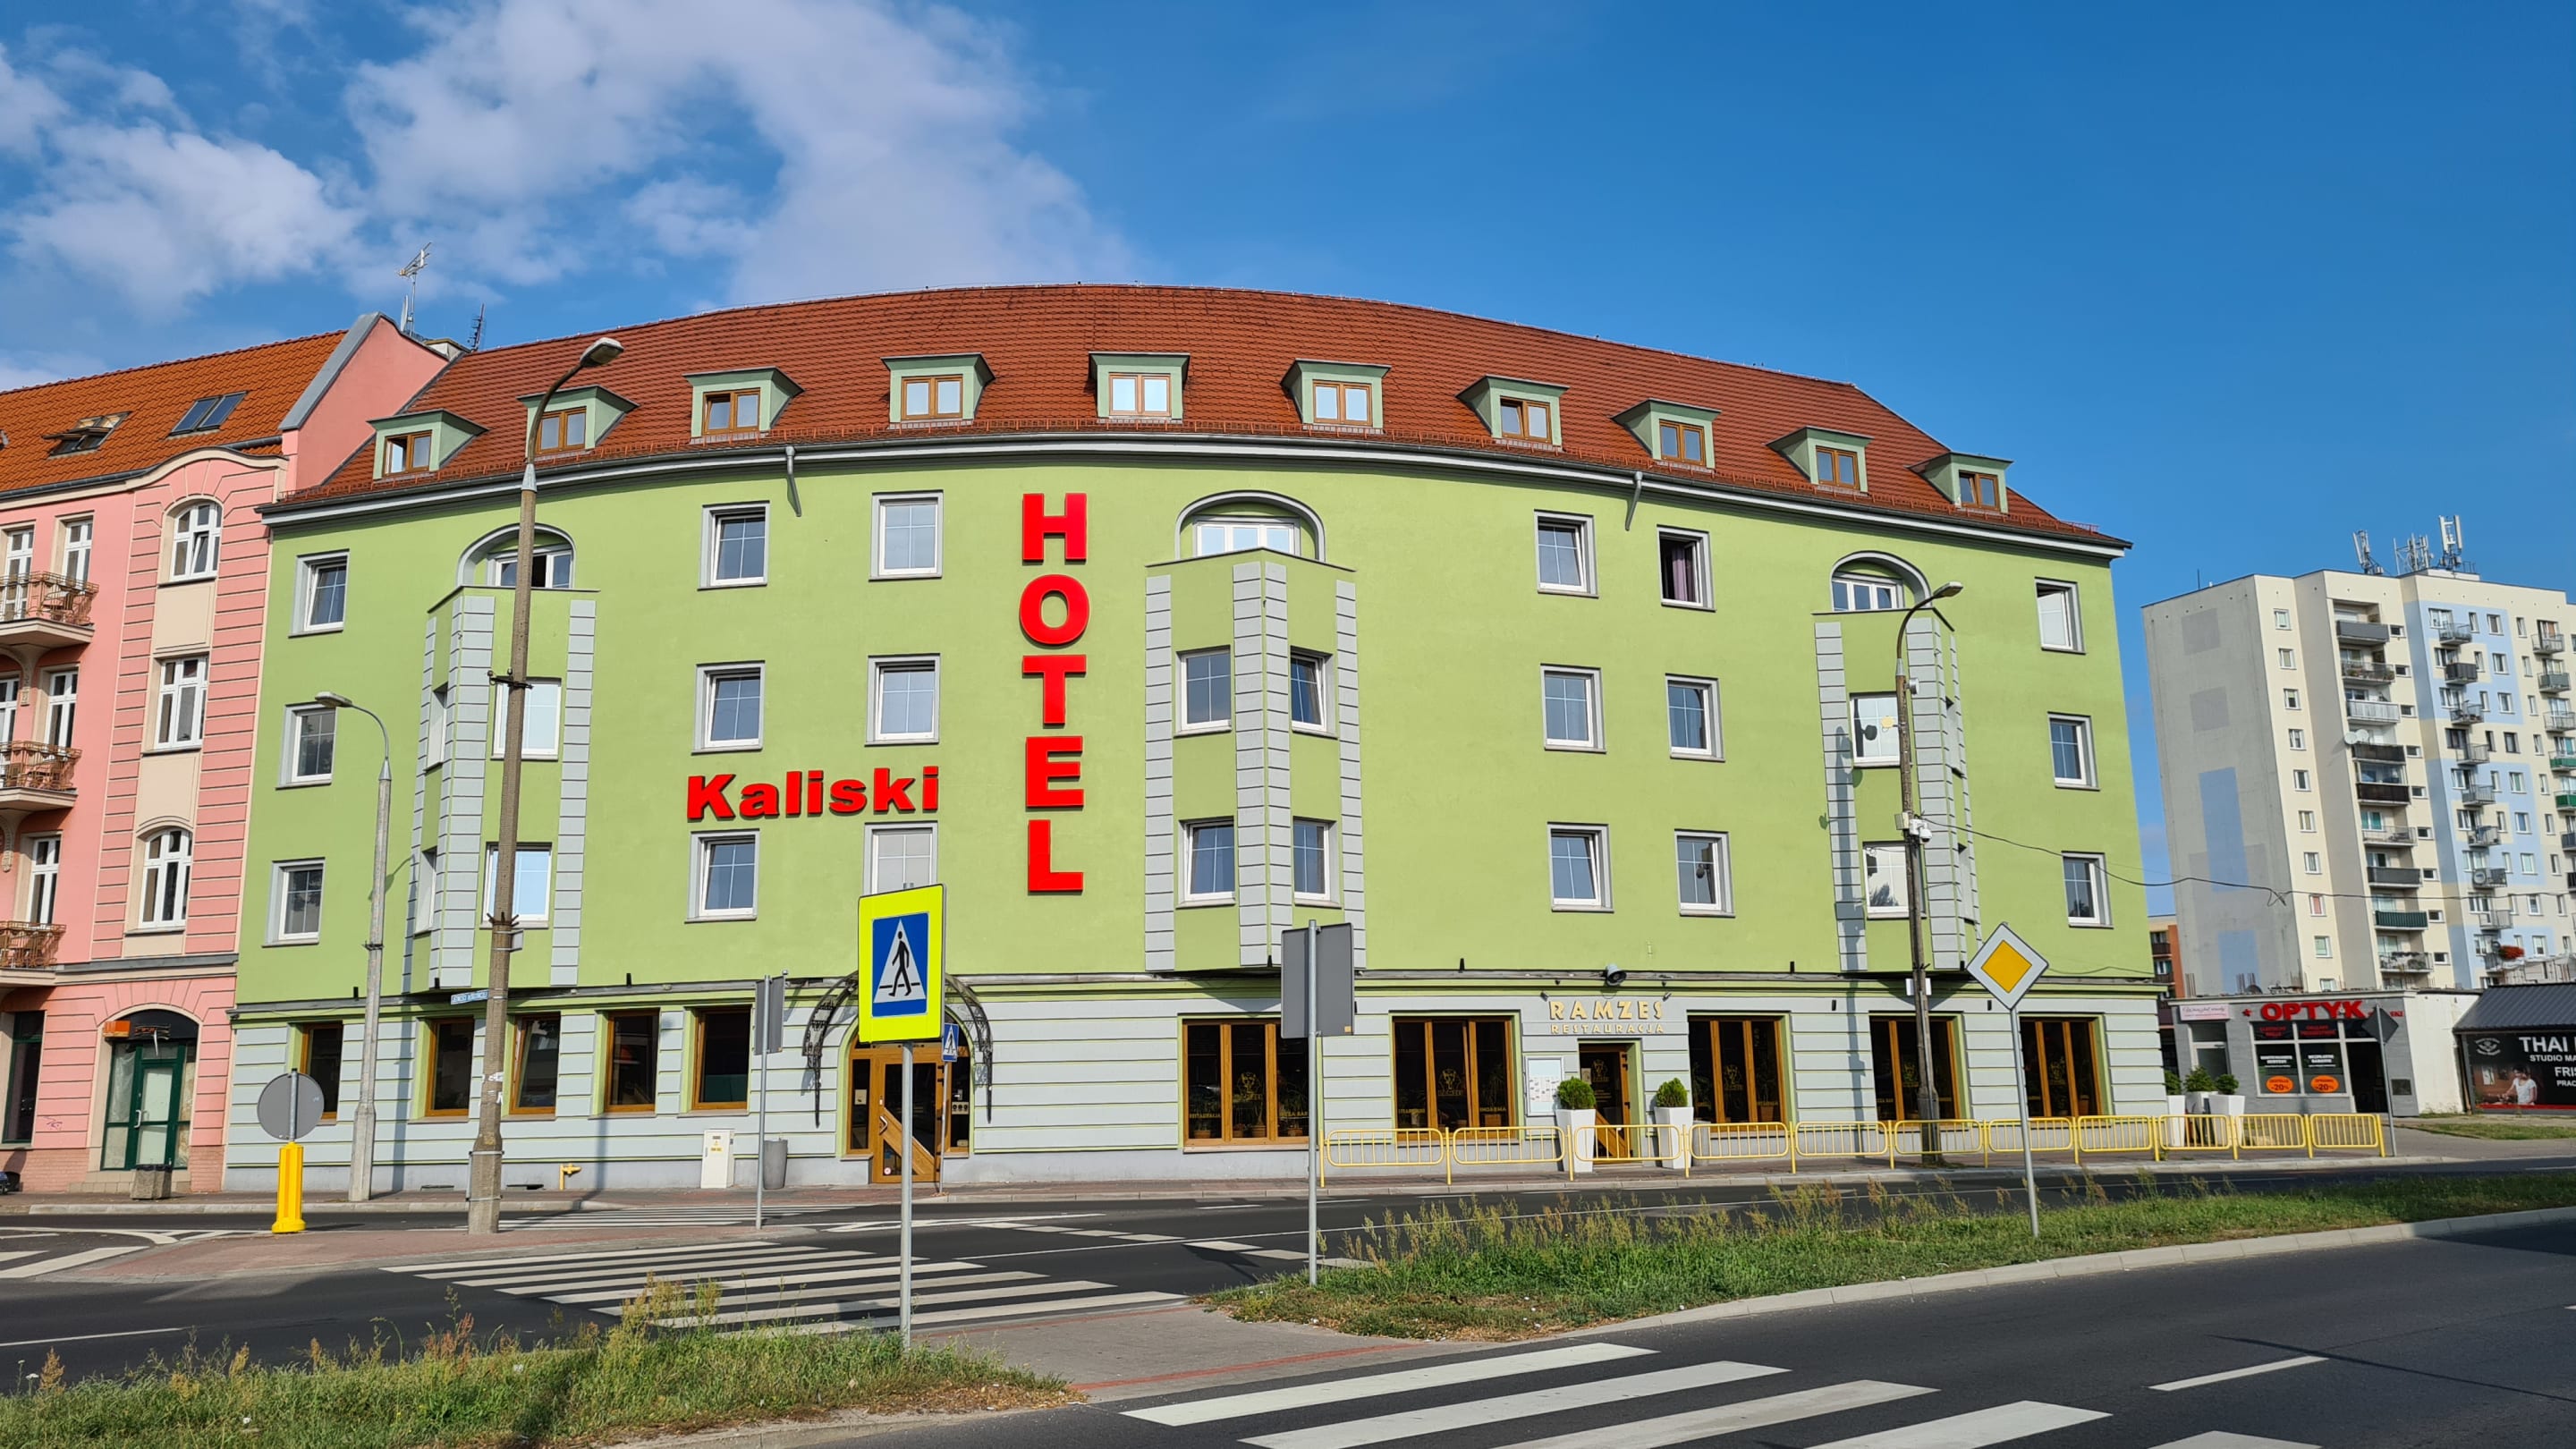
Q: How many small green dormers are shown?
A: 10